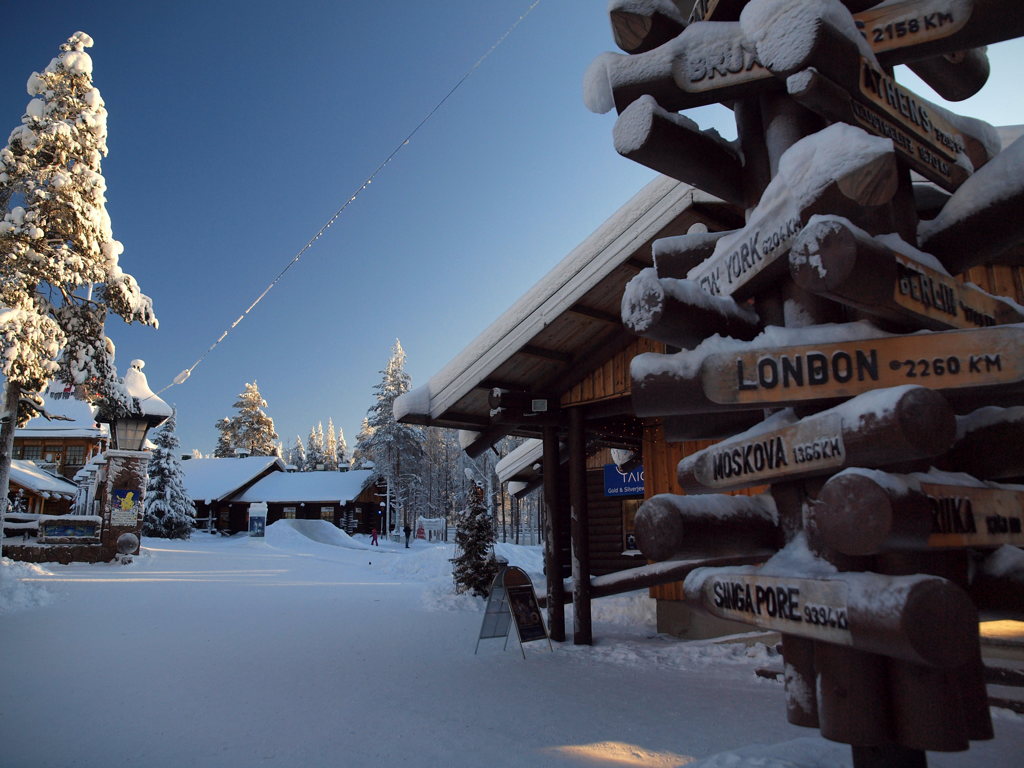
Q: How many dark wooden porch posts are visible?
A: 2